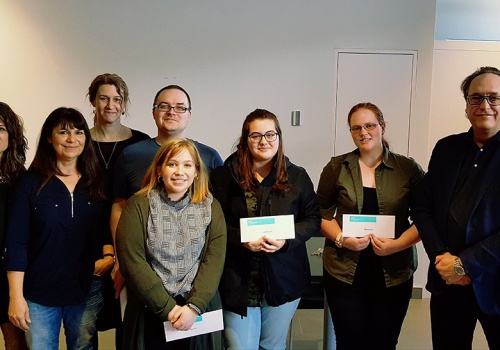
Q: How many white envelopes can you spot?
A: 3